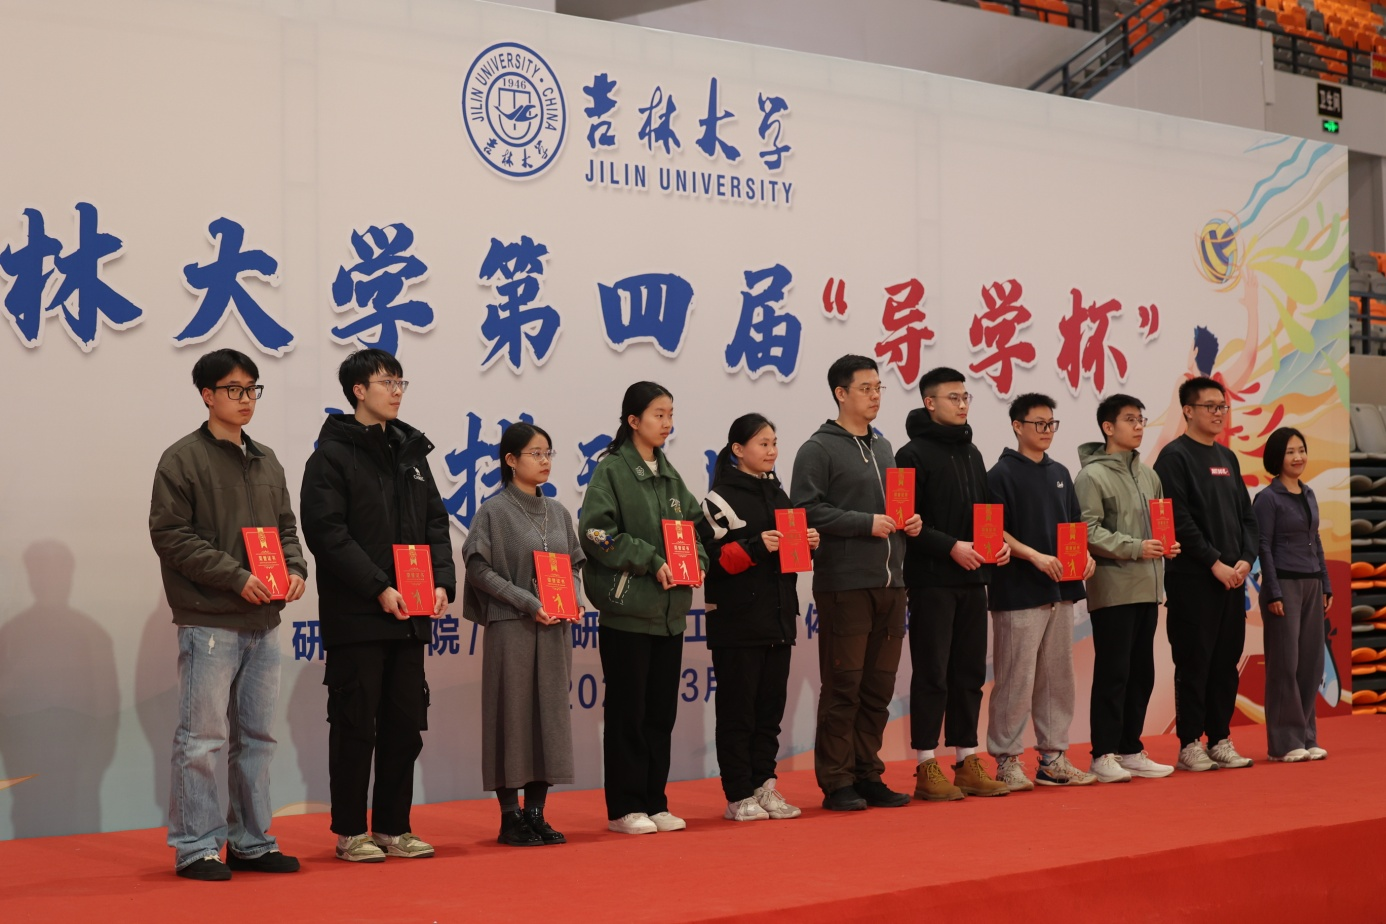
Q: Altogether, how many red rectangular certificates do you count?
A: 9